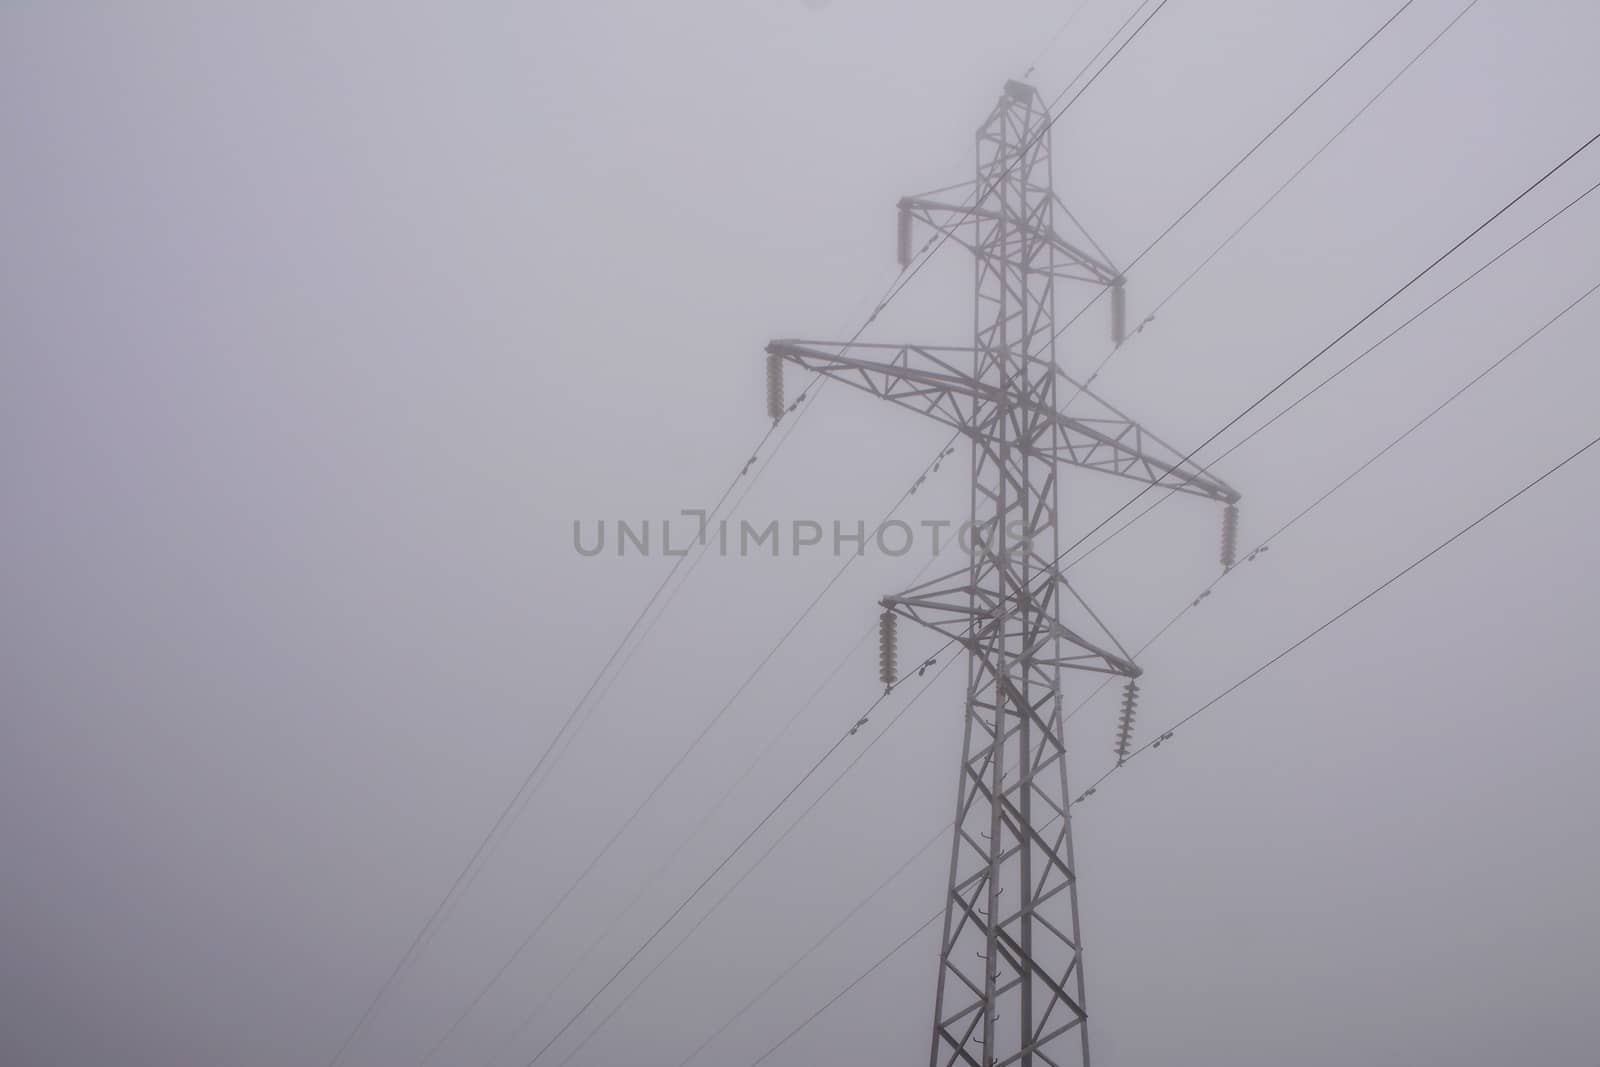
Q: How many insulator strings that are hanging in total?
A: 6